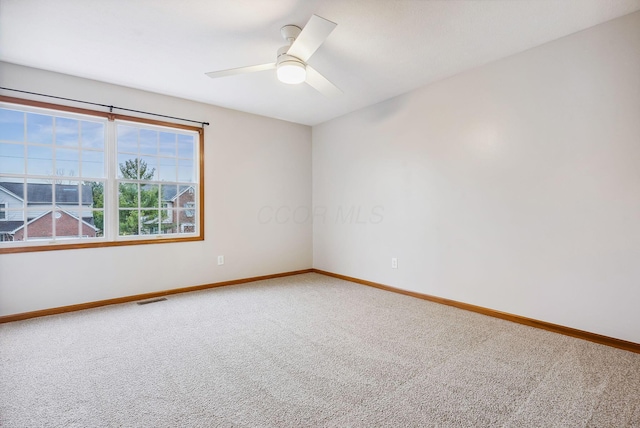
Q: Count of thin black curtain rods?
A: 1